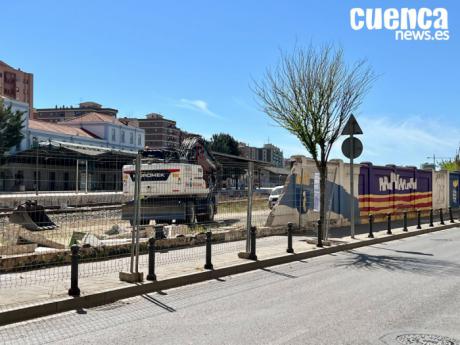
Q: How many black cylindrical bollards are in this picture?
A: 13